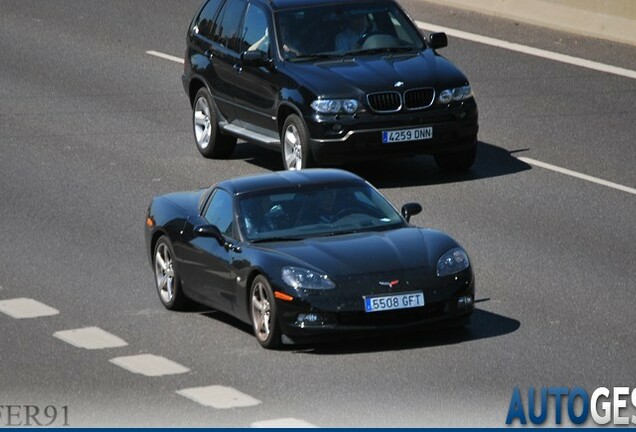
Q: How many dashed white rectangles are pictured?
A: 5